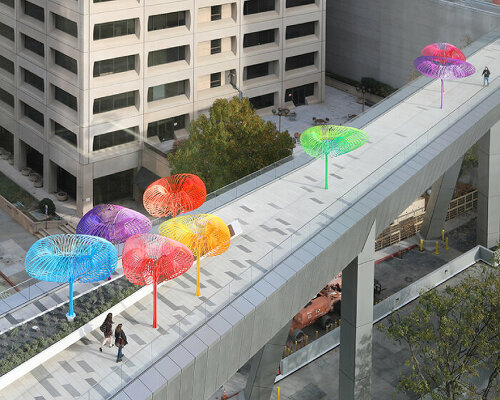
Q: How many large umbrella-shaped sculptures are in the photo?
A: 8